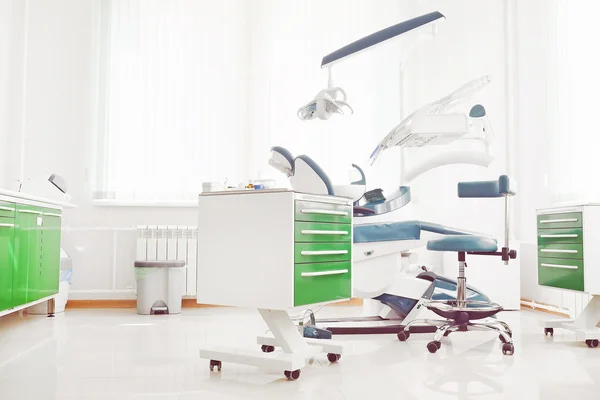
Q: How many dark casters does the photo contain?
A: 11